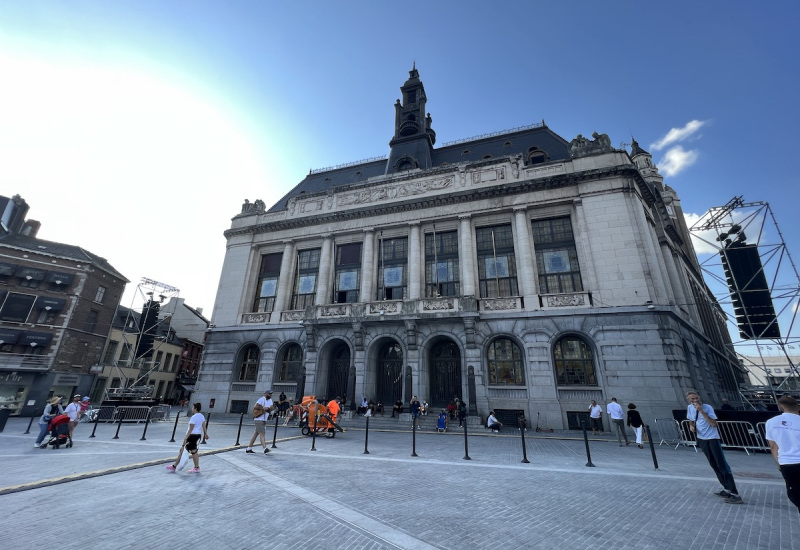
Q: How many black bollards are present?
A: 15